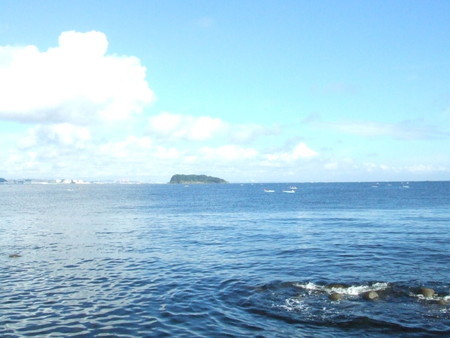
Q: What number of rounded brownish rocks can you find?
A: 3